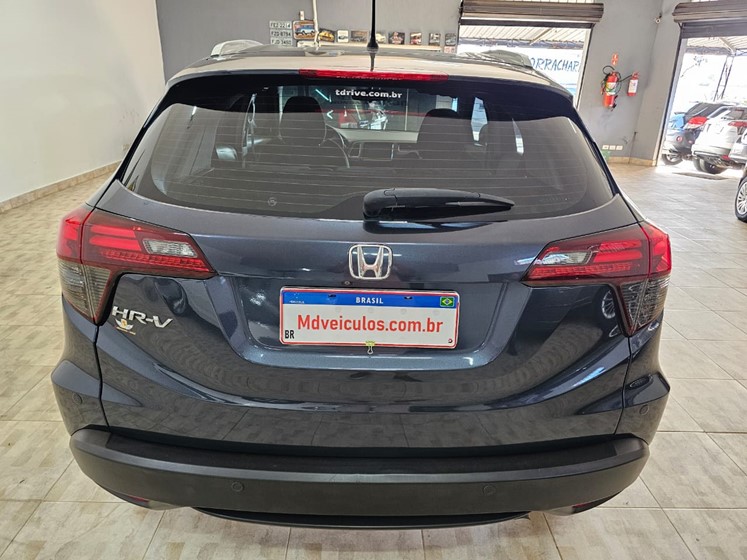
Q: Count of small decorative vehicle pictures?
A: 9